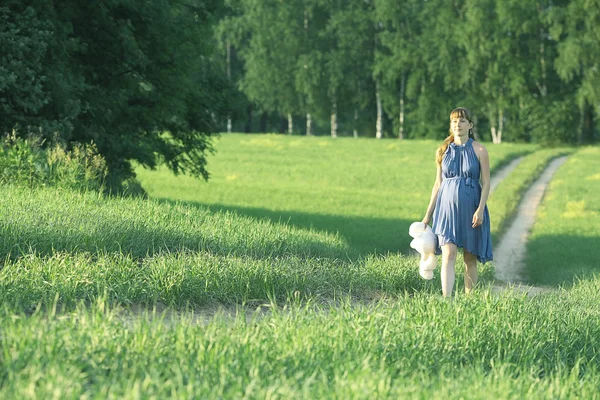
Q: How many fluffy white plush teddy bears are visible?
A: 1